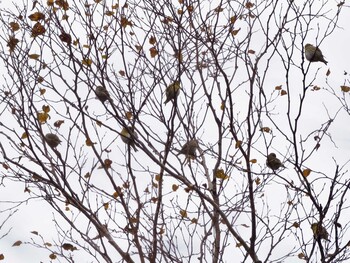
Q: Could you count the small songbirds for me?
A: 8